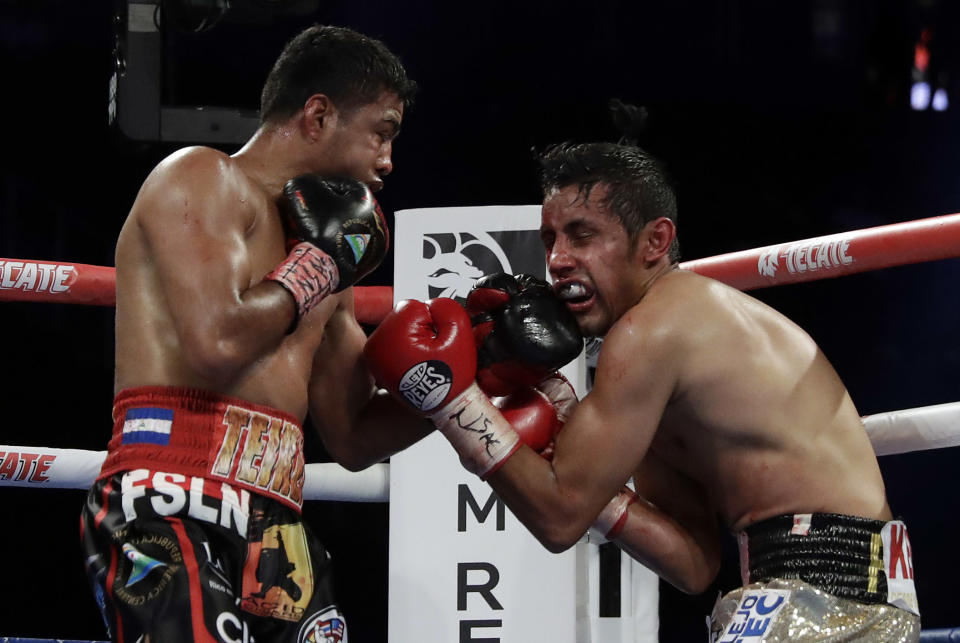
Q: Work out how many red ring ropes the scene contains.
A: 2